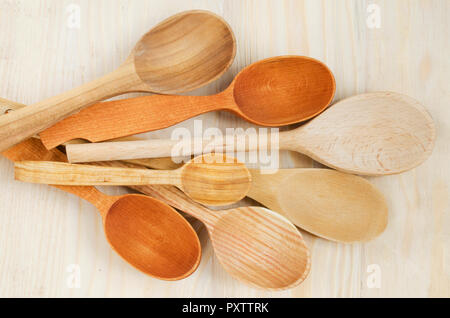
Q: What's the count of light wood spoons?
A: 5